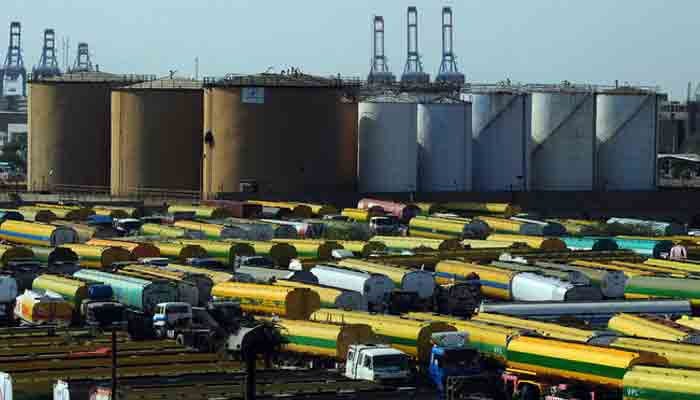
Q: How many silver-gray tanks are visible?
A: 5